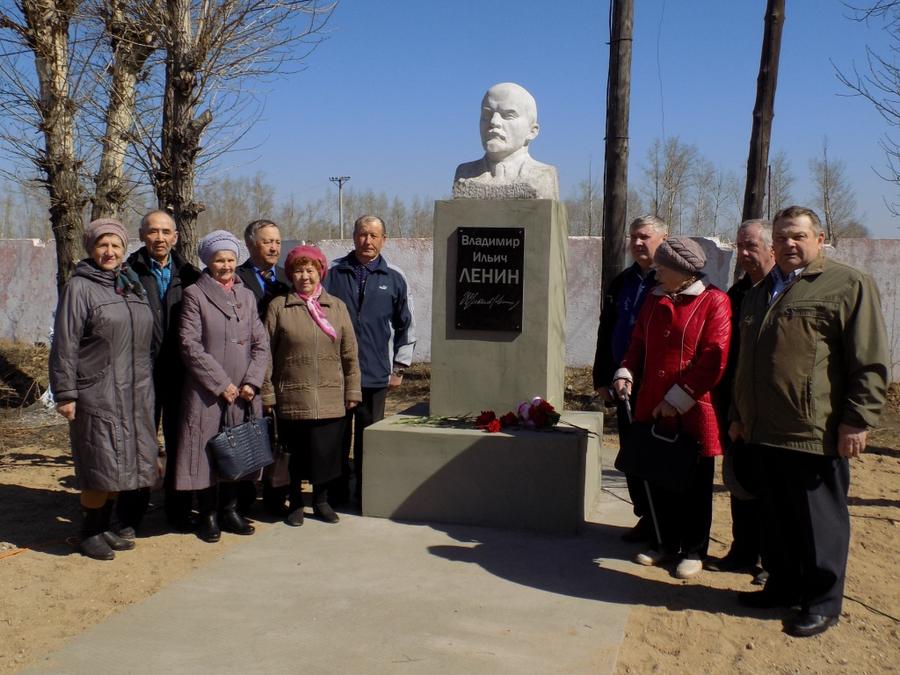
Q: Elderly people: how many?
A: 10